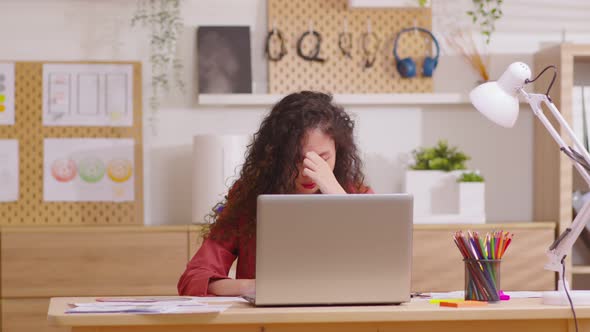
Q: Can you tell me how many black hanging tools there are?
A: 4